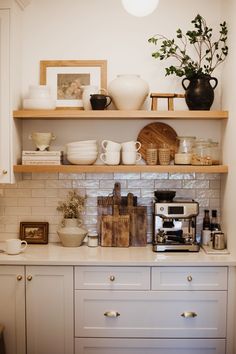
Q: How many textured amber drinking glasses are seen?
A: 2